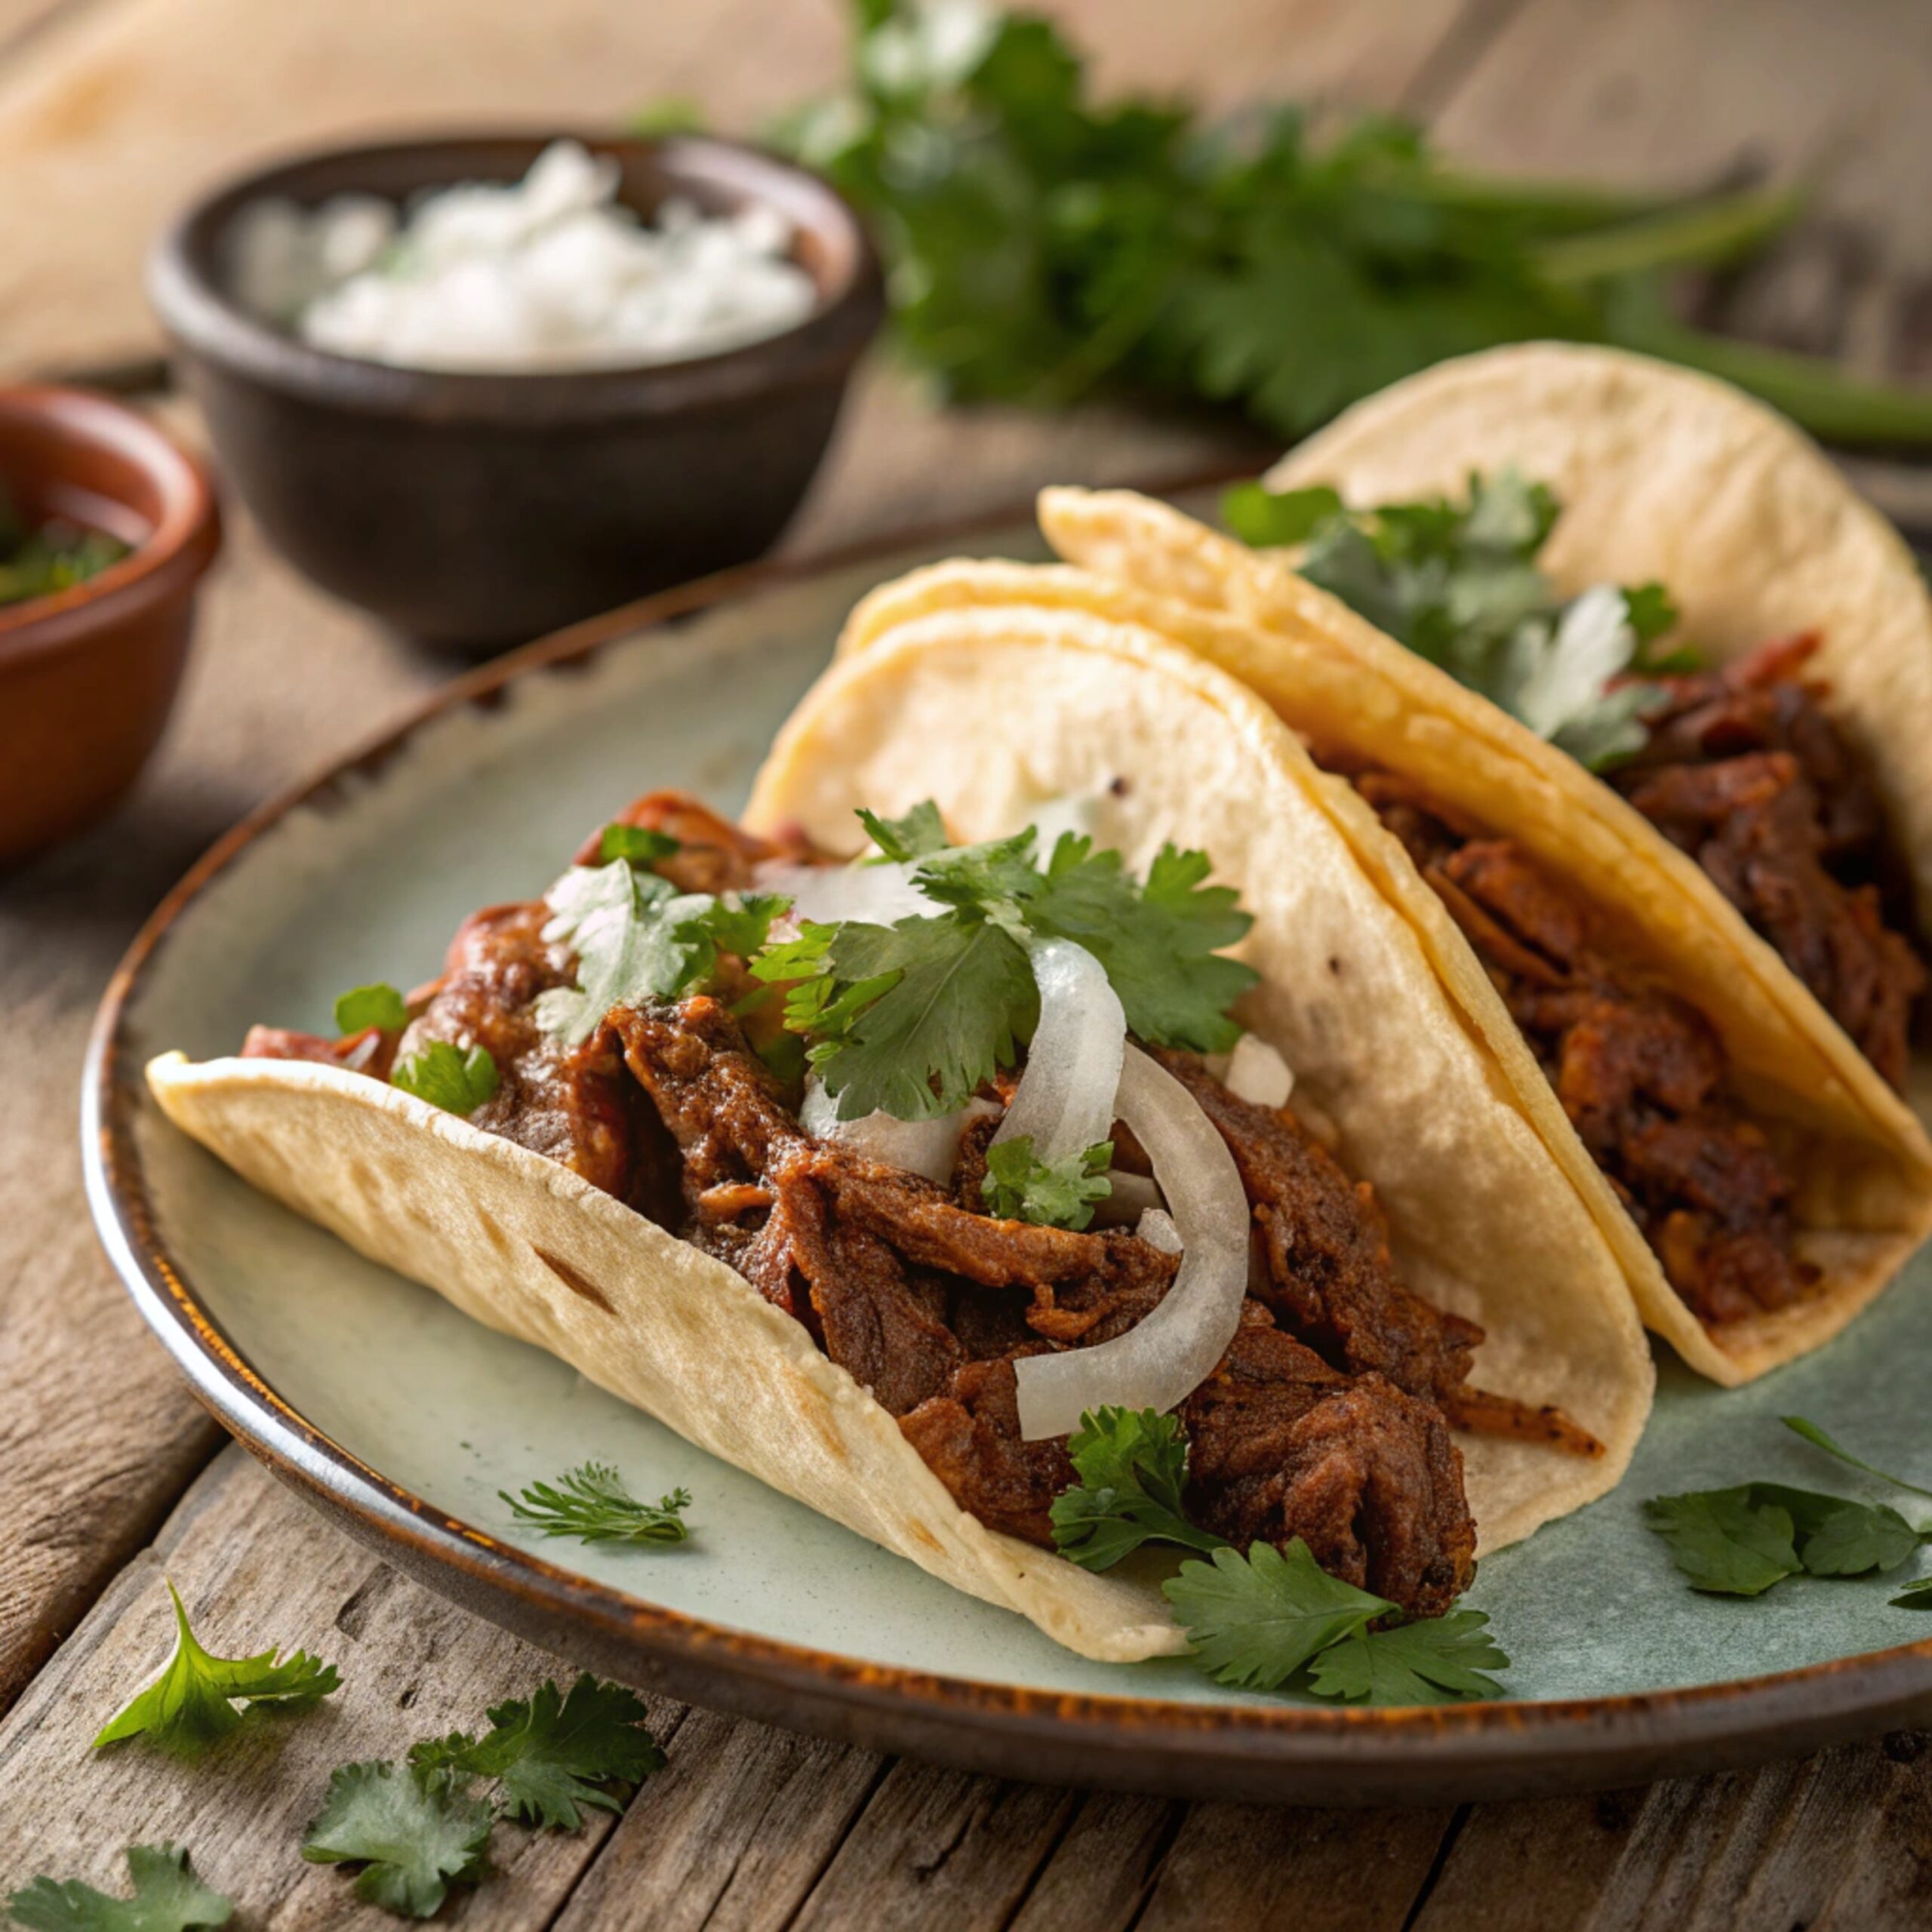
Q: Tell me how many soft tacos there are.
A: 3